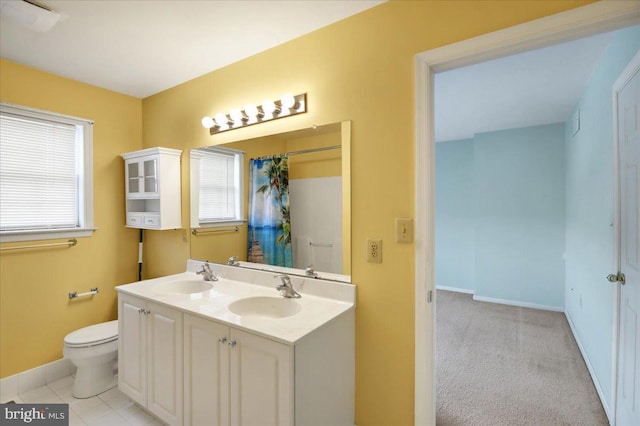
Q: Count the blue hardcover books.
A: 0